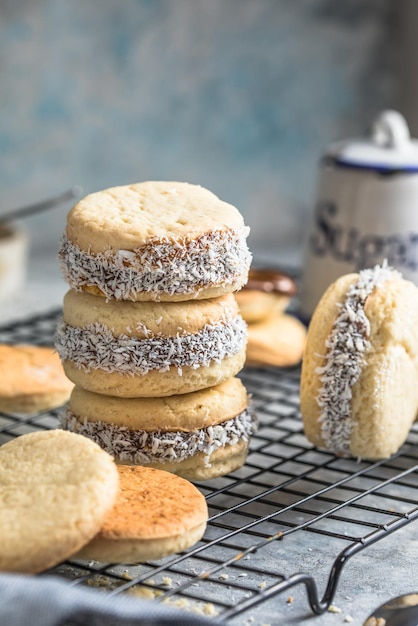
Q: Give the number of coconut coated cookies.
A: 4